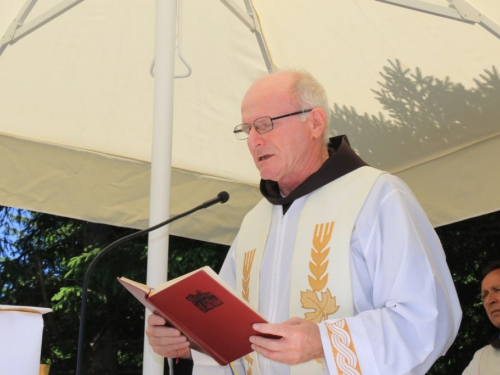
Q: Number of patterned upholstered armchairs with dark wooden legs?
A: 0